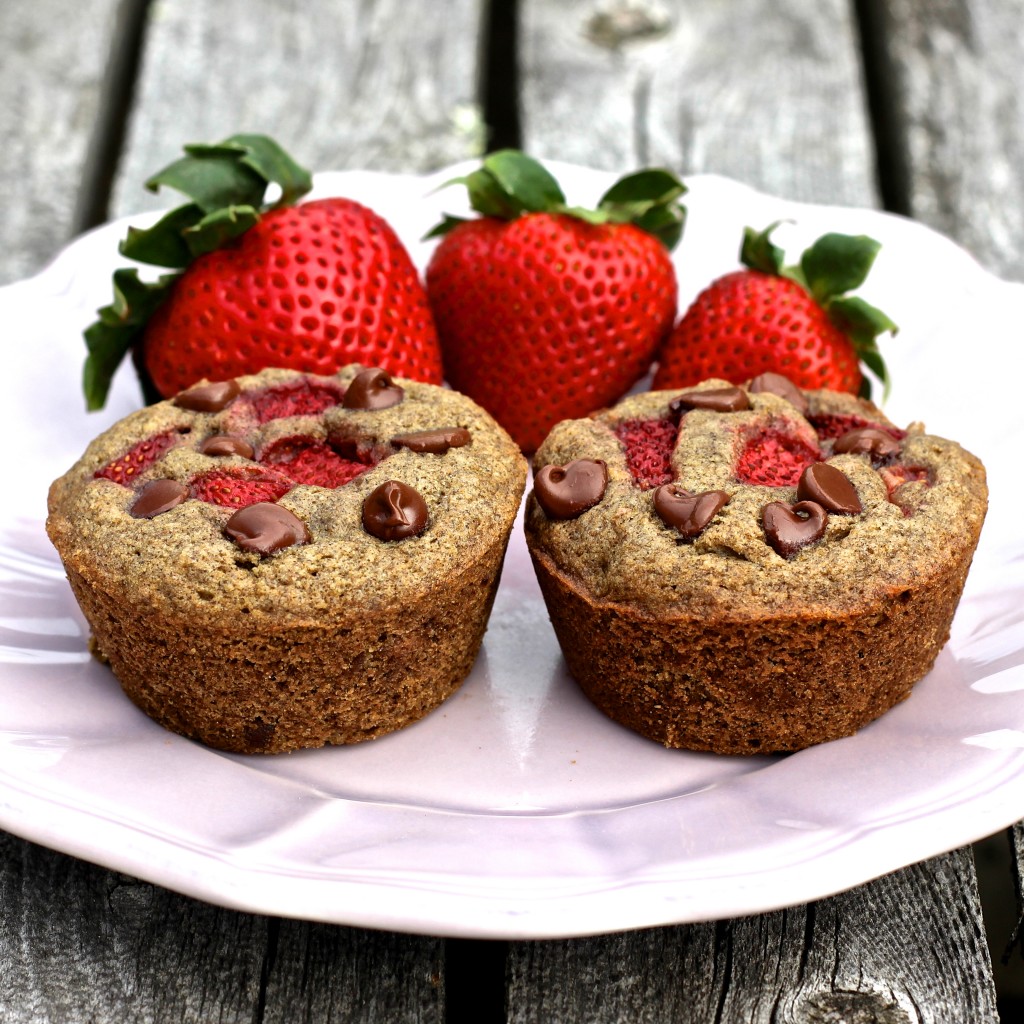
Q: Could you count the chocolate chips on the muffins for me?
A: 14